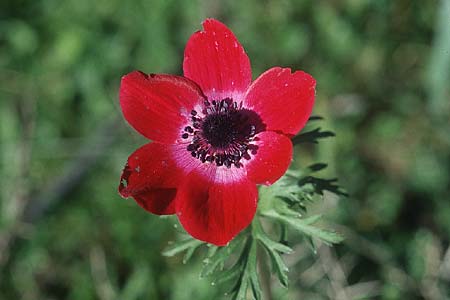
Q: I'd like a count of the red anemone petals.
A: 6